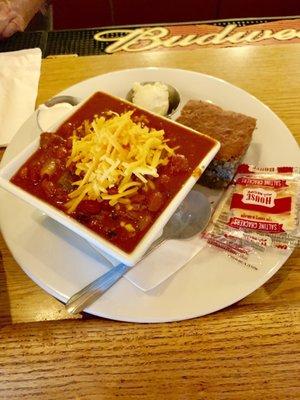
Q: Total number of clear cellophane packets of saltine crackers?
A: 2